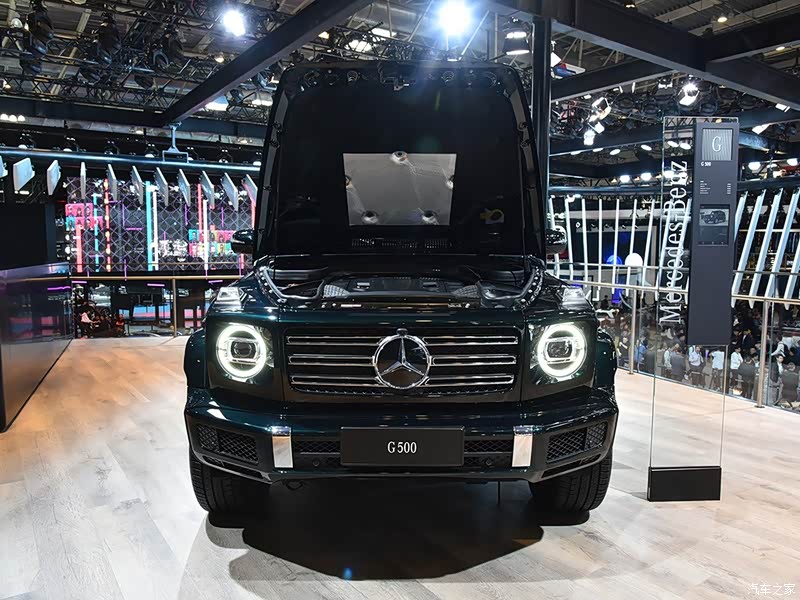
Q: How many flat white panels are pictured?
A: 11